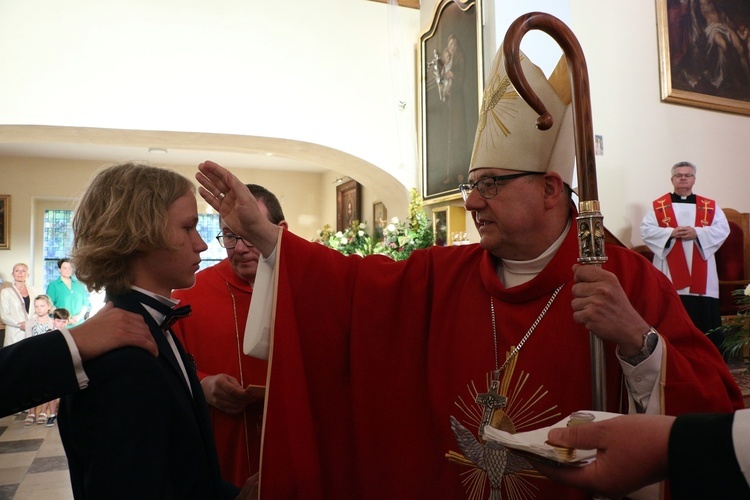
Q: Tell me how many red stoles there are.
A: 1